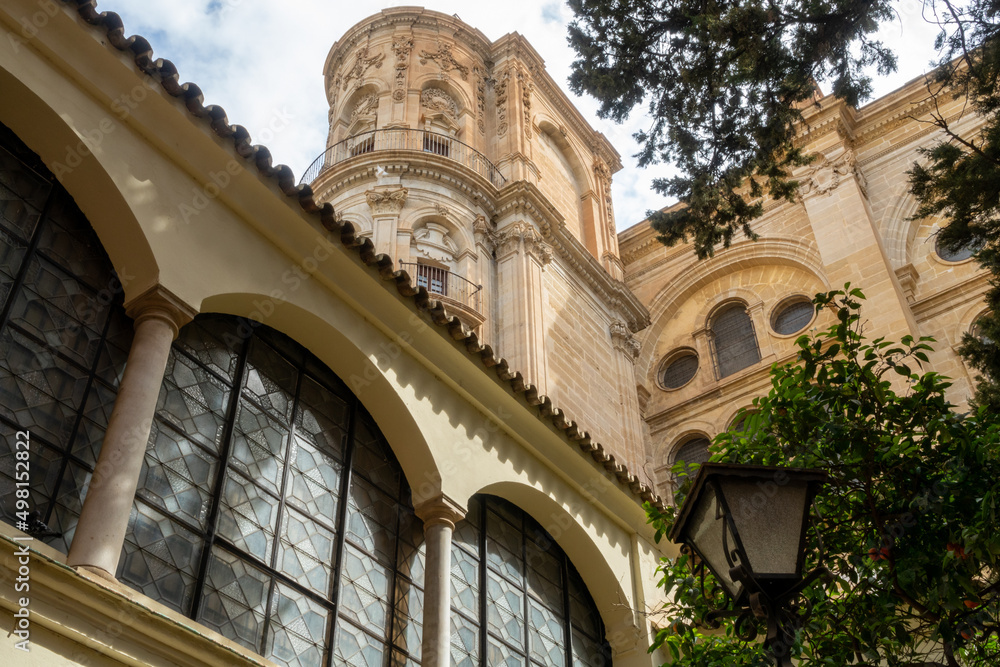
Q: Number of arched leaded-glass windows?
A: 3